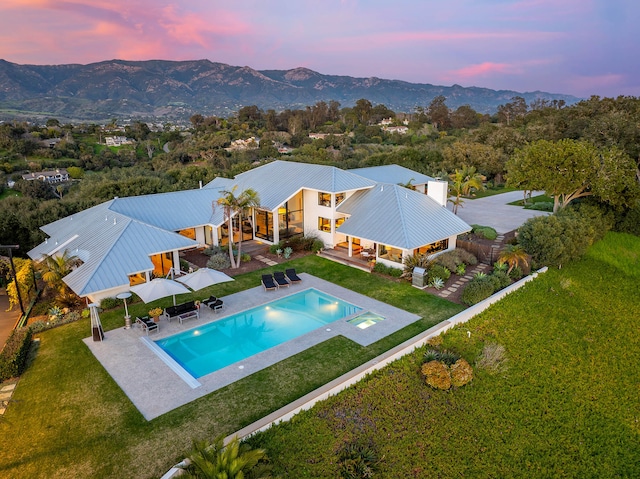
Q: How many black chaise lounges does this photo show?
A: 3